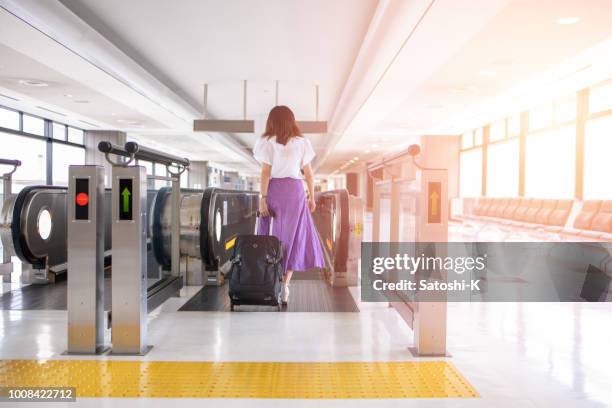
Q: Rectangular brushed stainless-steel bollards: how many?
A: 3